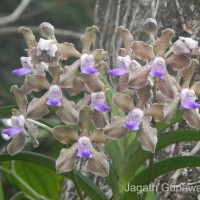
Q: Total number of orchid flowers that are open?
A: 10